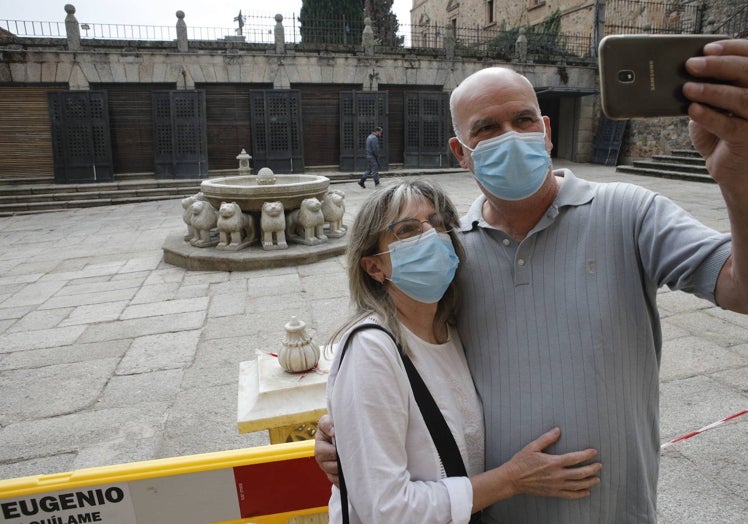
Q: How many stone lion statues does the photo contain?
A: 7